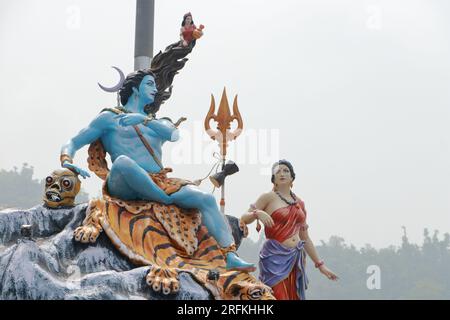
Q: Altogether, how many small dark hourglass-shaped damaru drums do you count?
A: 1